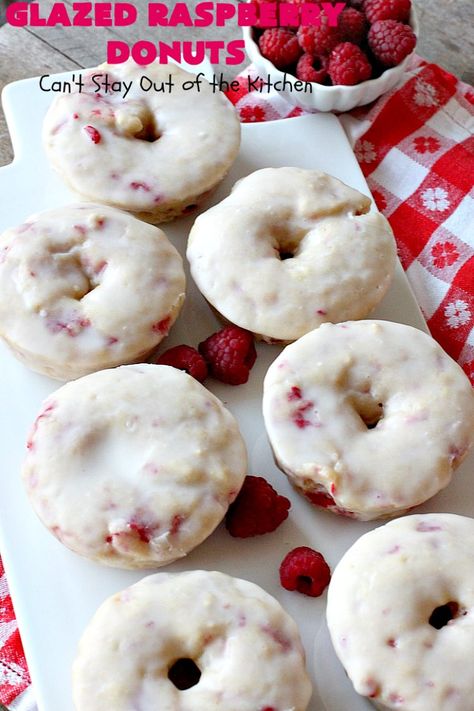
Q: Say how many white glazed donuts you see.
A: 7